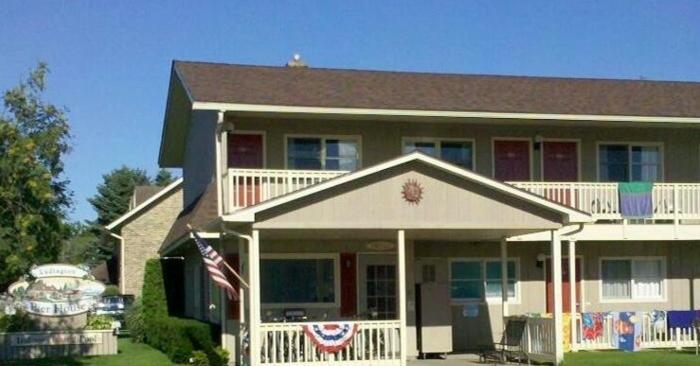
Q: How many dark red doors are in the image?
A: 4